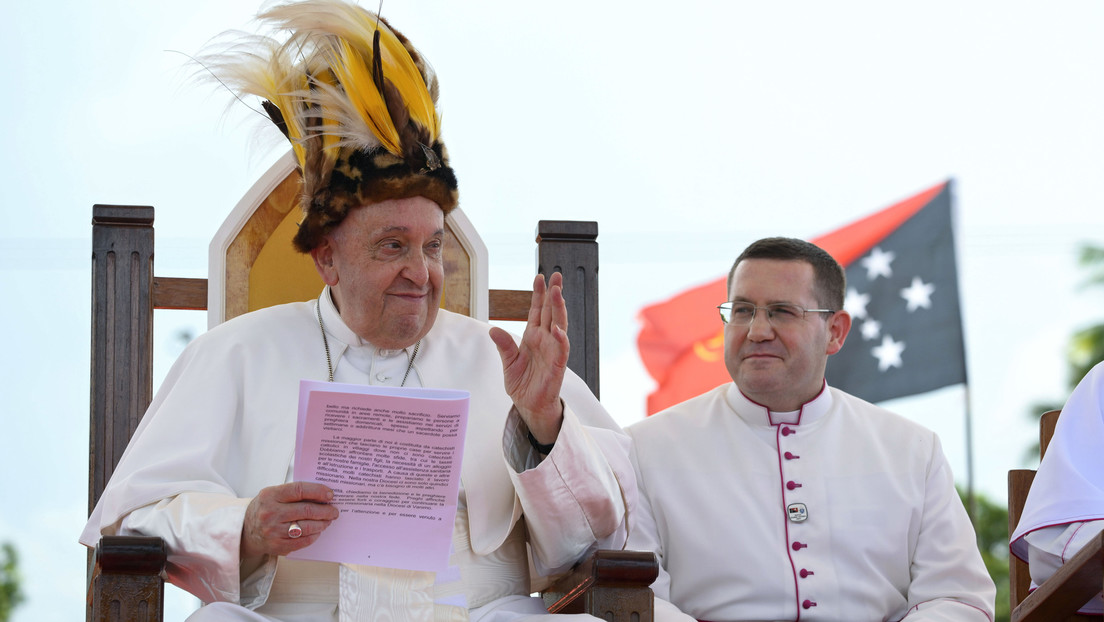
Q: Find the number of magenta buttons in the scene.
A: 6